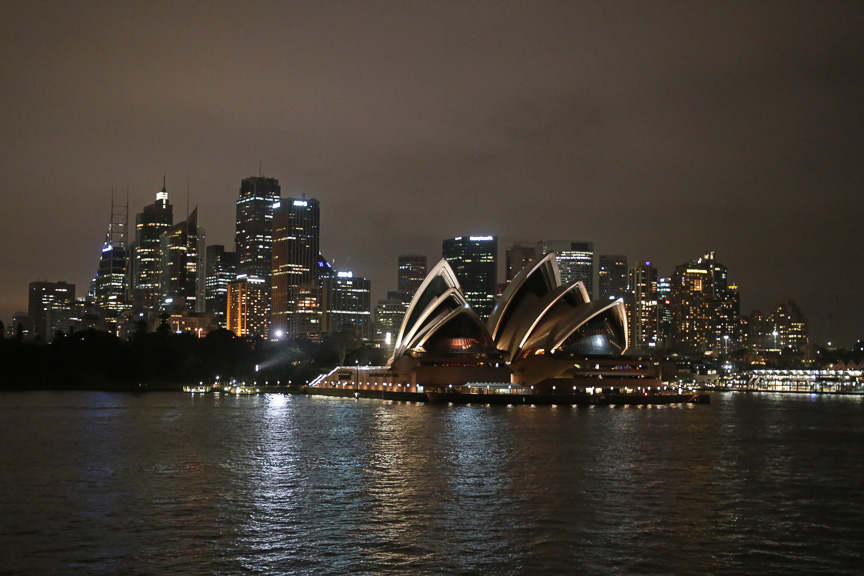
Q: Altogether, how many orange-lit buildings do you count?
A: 1